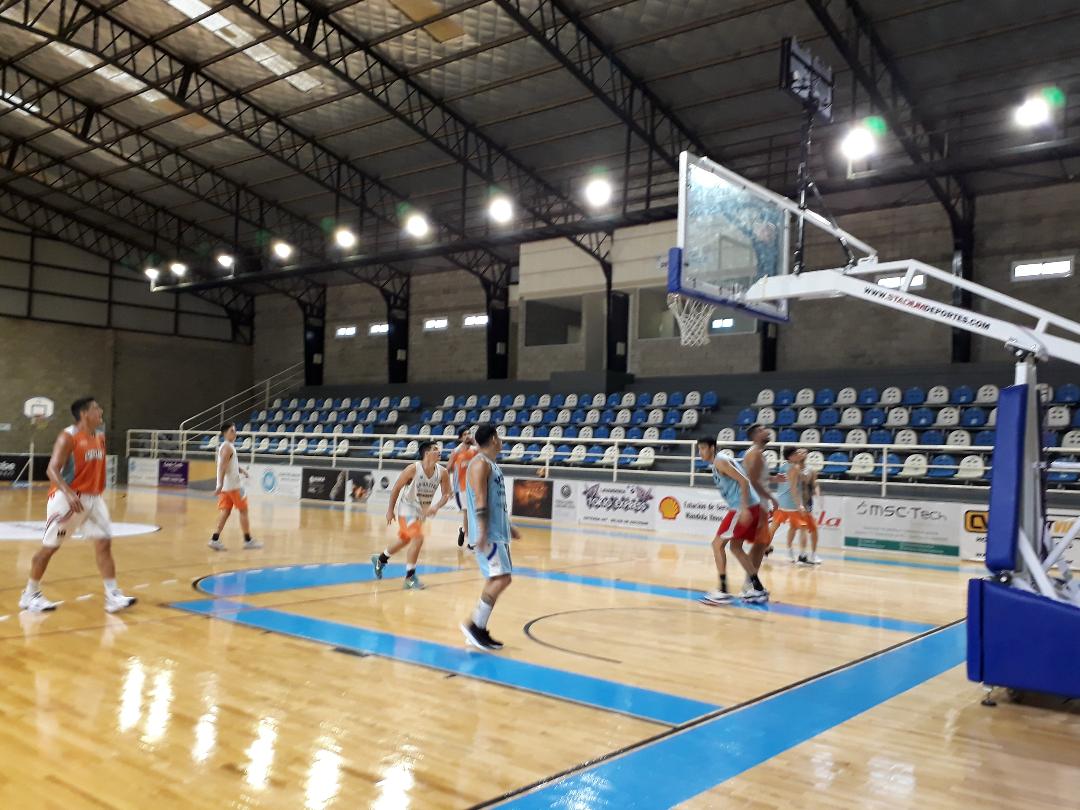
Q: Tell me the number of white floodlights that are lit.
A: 10